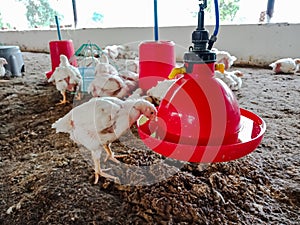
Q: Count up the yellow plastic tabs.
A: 2